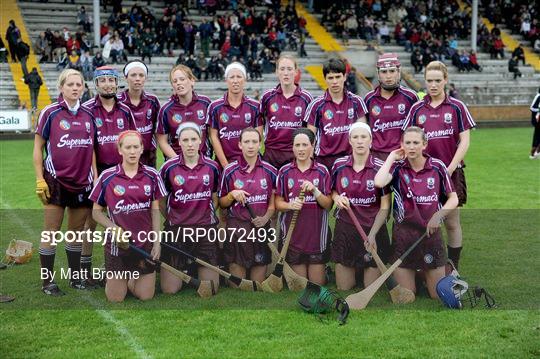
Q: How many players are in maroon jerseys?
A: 15